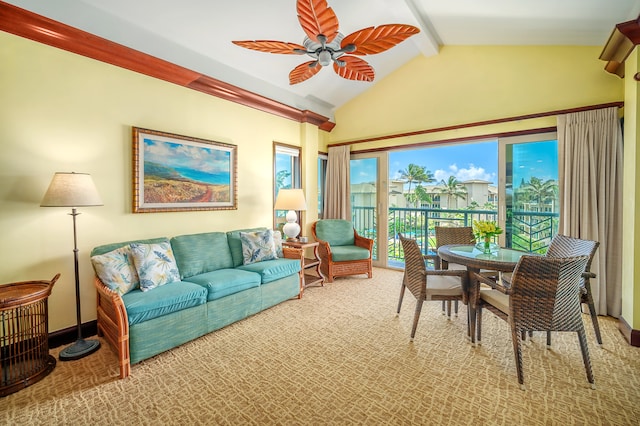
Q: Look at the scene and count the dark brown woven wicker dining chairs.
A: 4